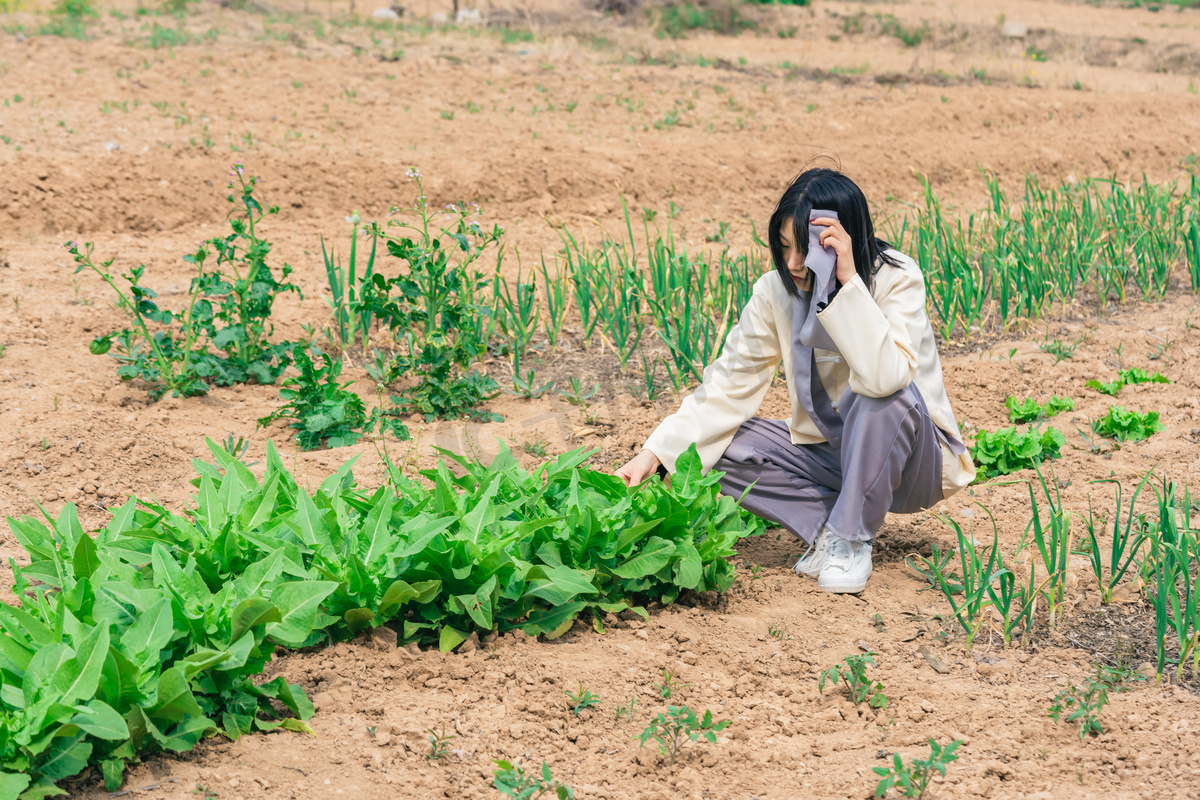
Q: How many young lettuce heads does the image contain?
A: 4